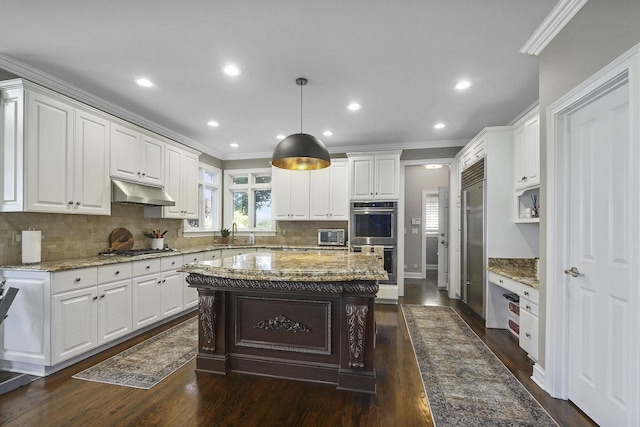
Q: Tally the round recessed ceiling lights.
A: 9